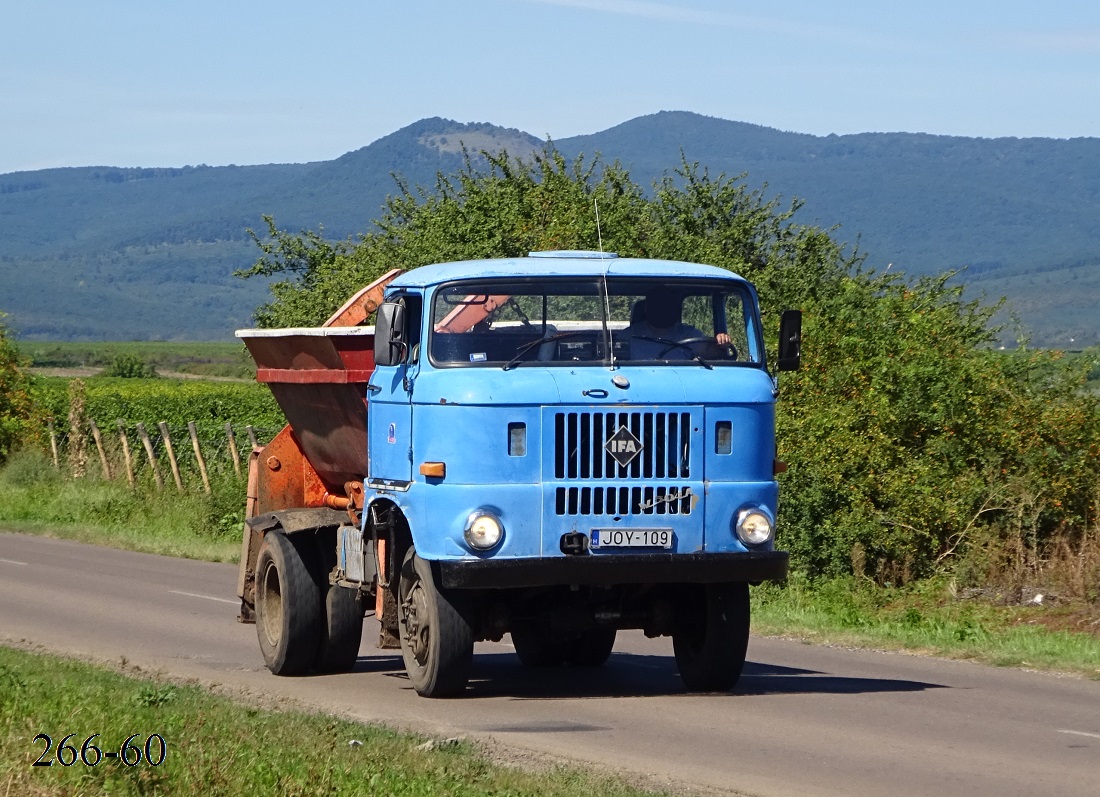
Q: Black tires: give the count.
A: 6